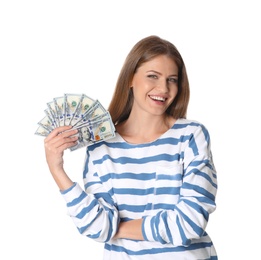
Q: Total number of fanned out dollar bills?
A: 11